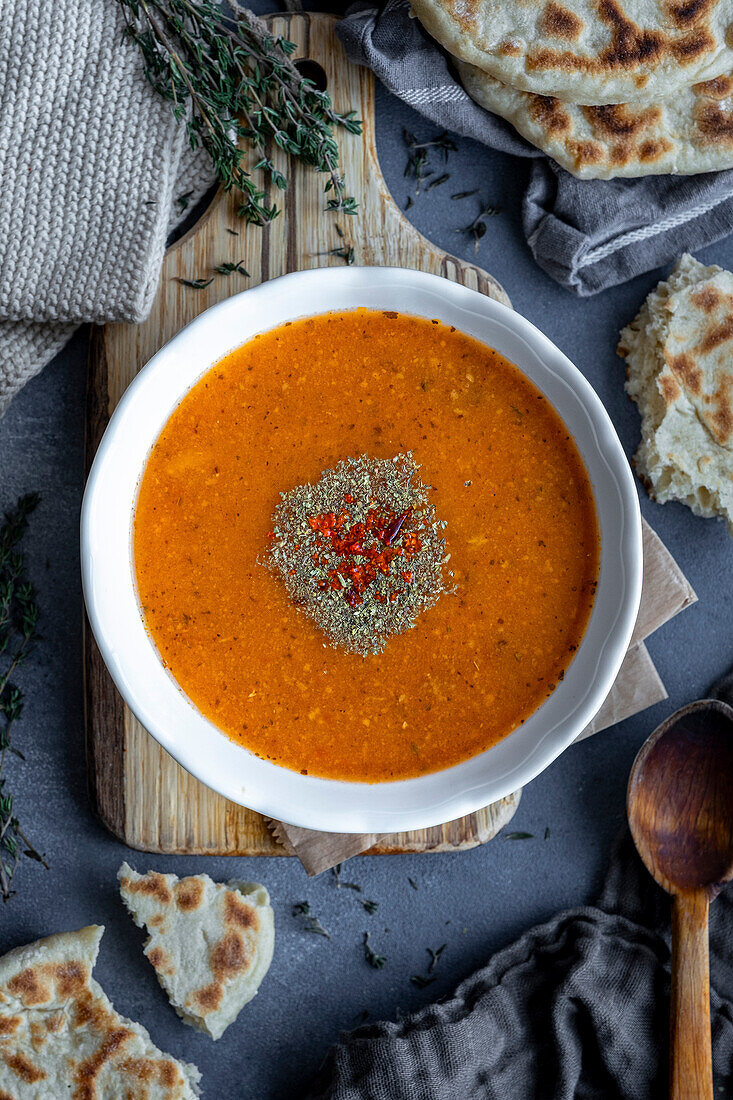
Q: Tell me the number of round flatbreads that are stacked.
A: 2